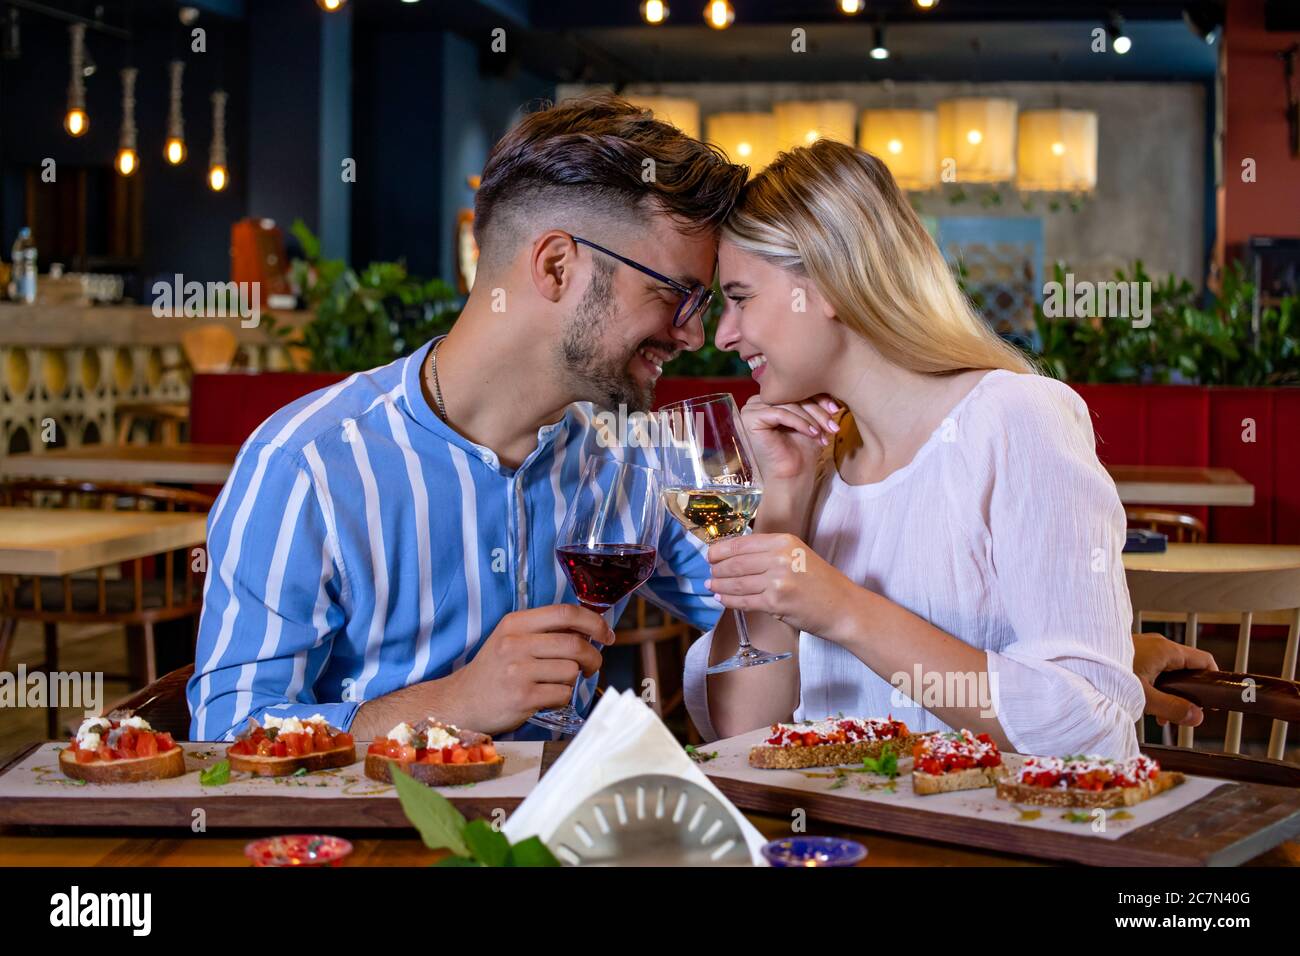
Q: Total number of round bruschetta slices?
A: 3